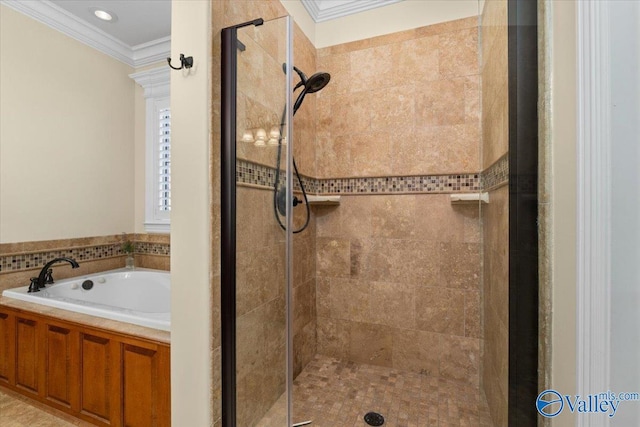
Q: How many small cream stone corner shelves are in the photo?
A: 2